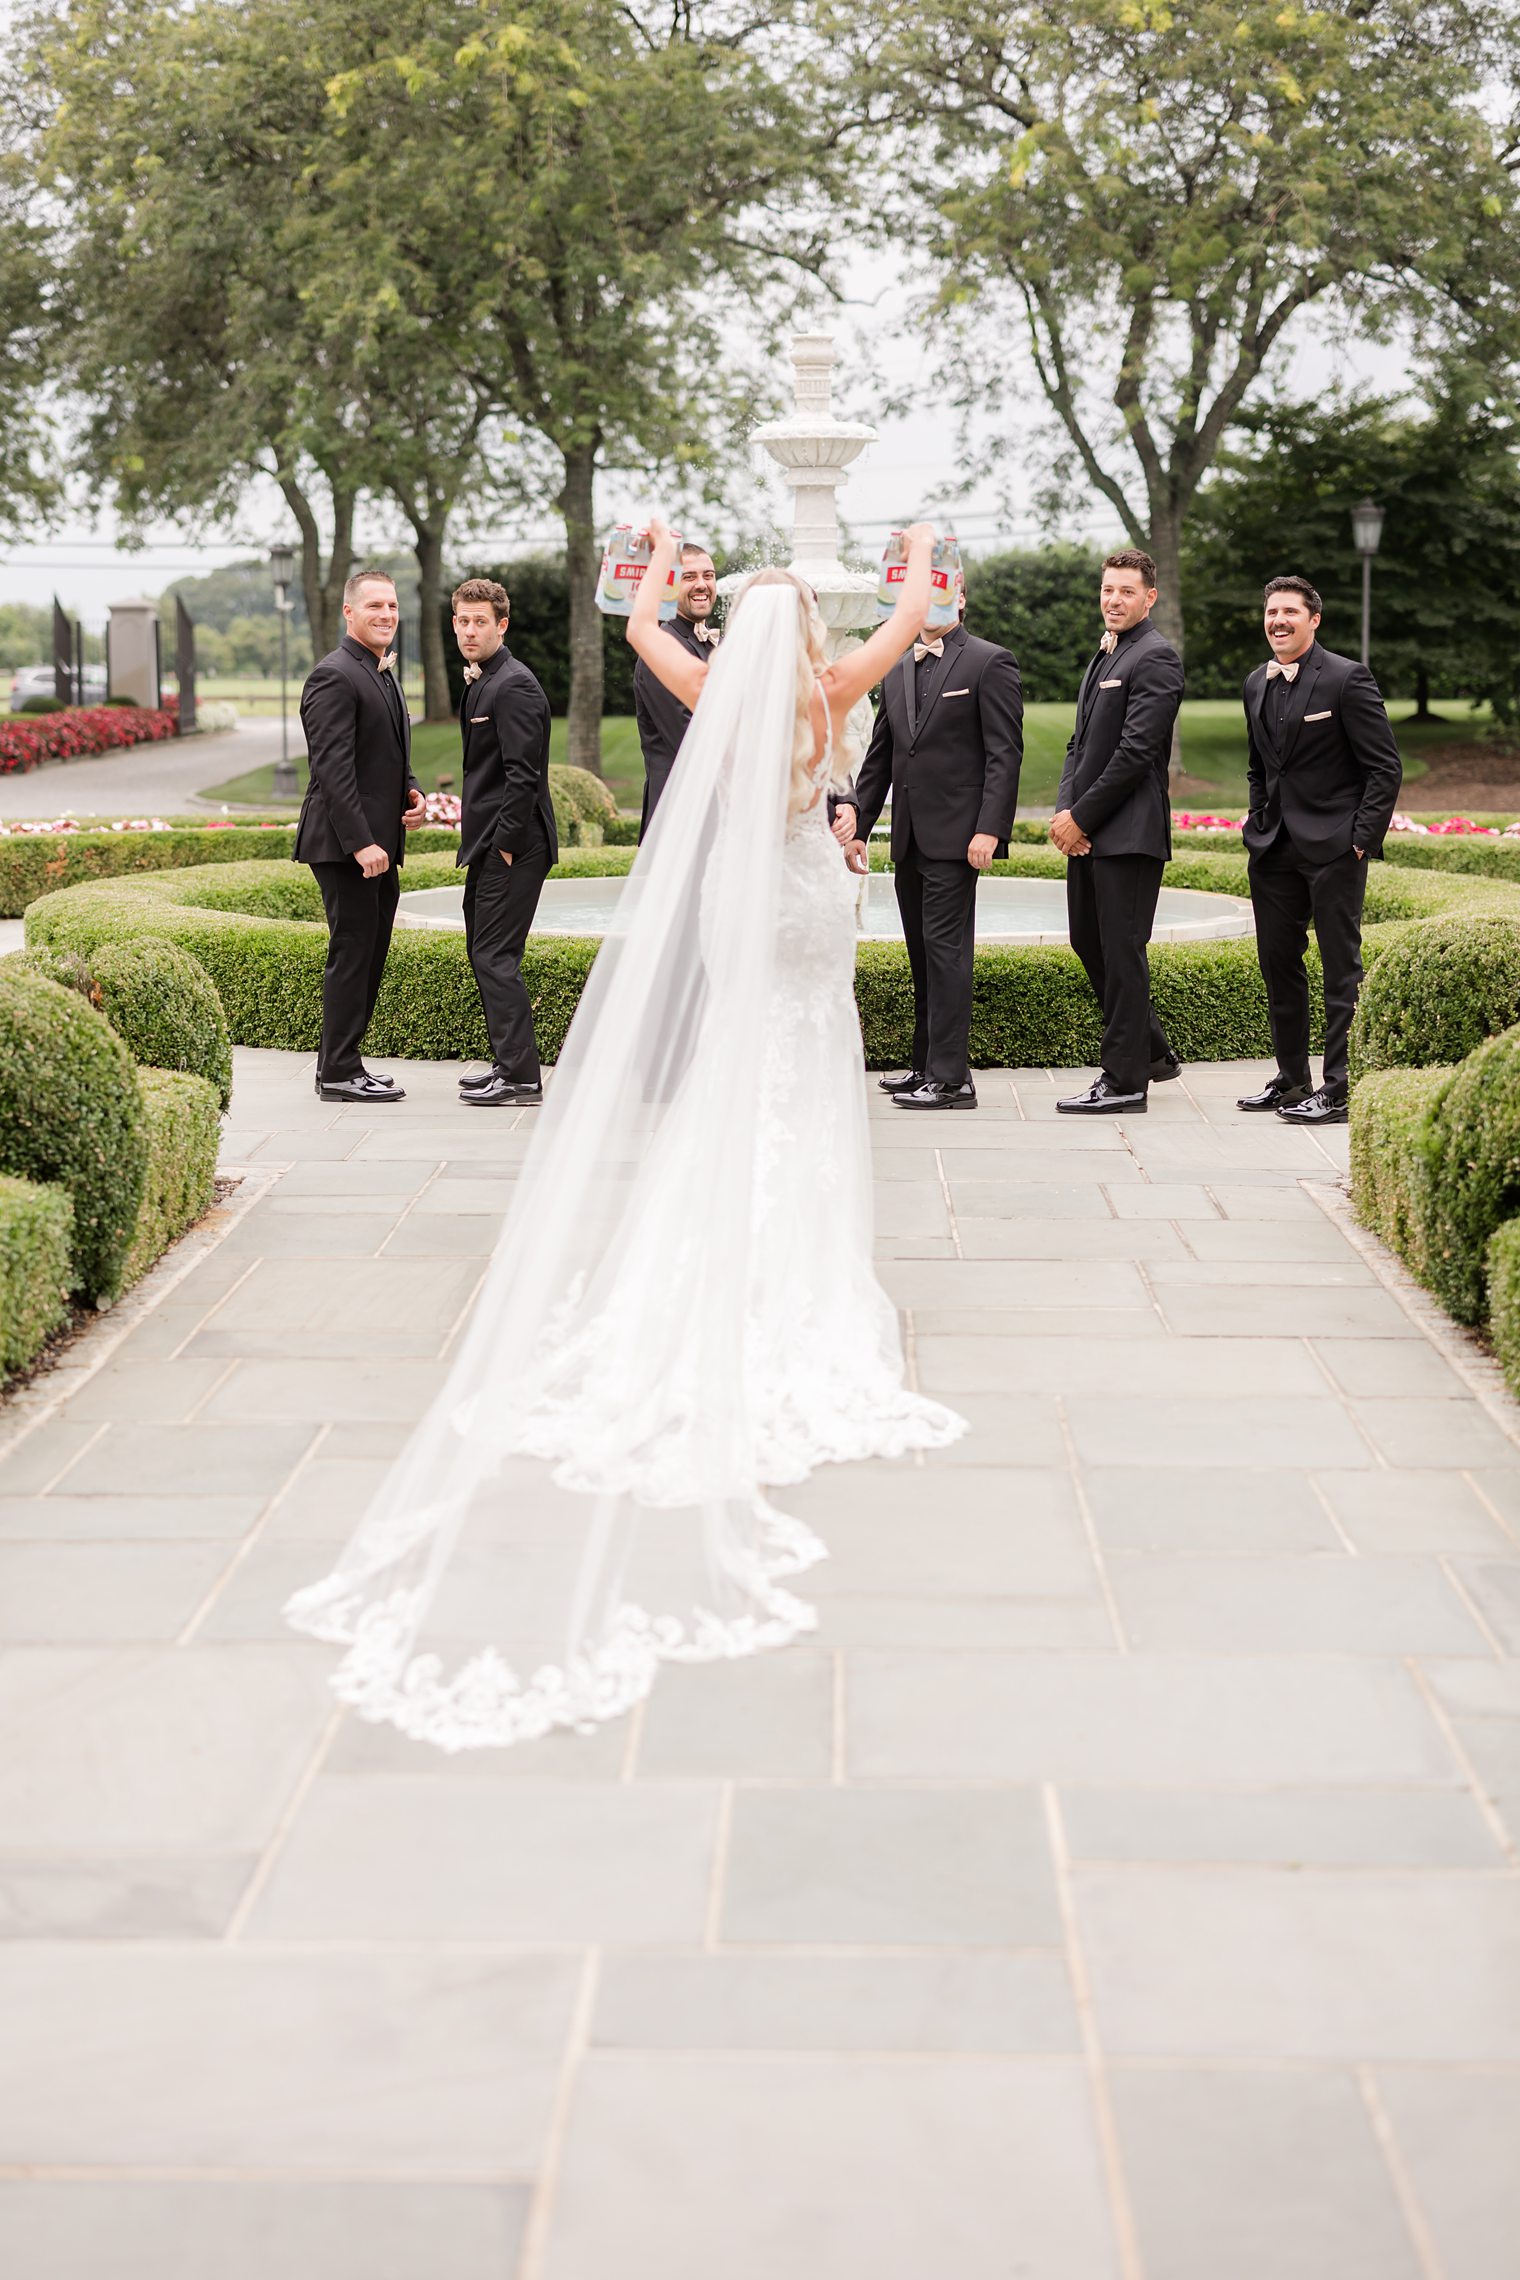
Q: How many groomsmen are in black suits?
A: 6